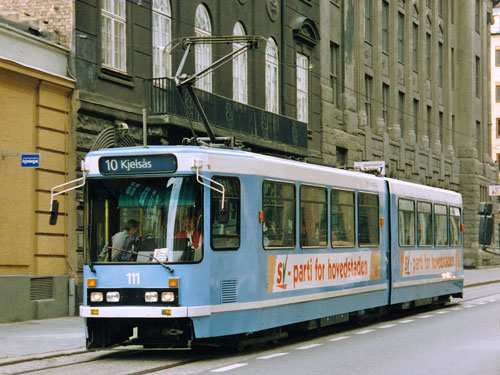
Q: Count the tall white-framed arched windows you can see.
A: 4